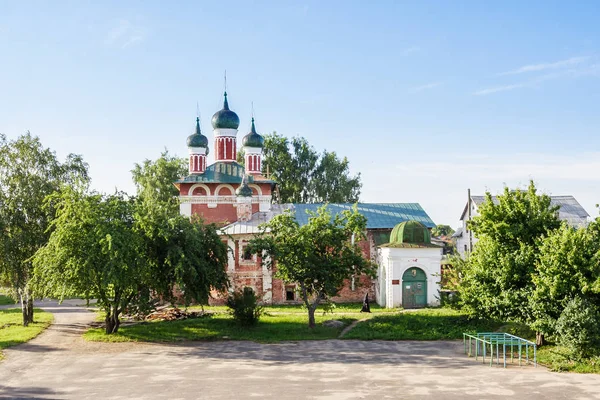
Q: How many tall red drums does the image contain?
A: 3